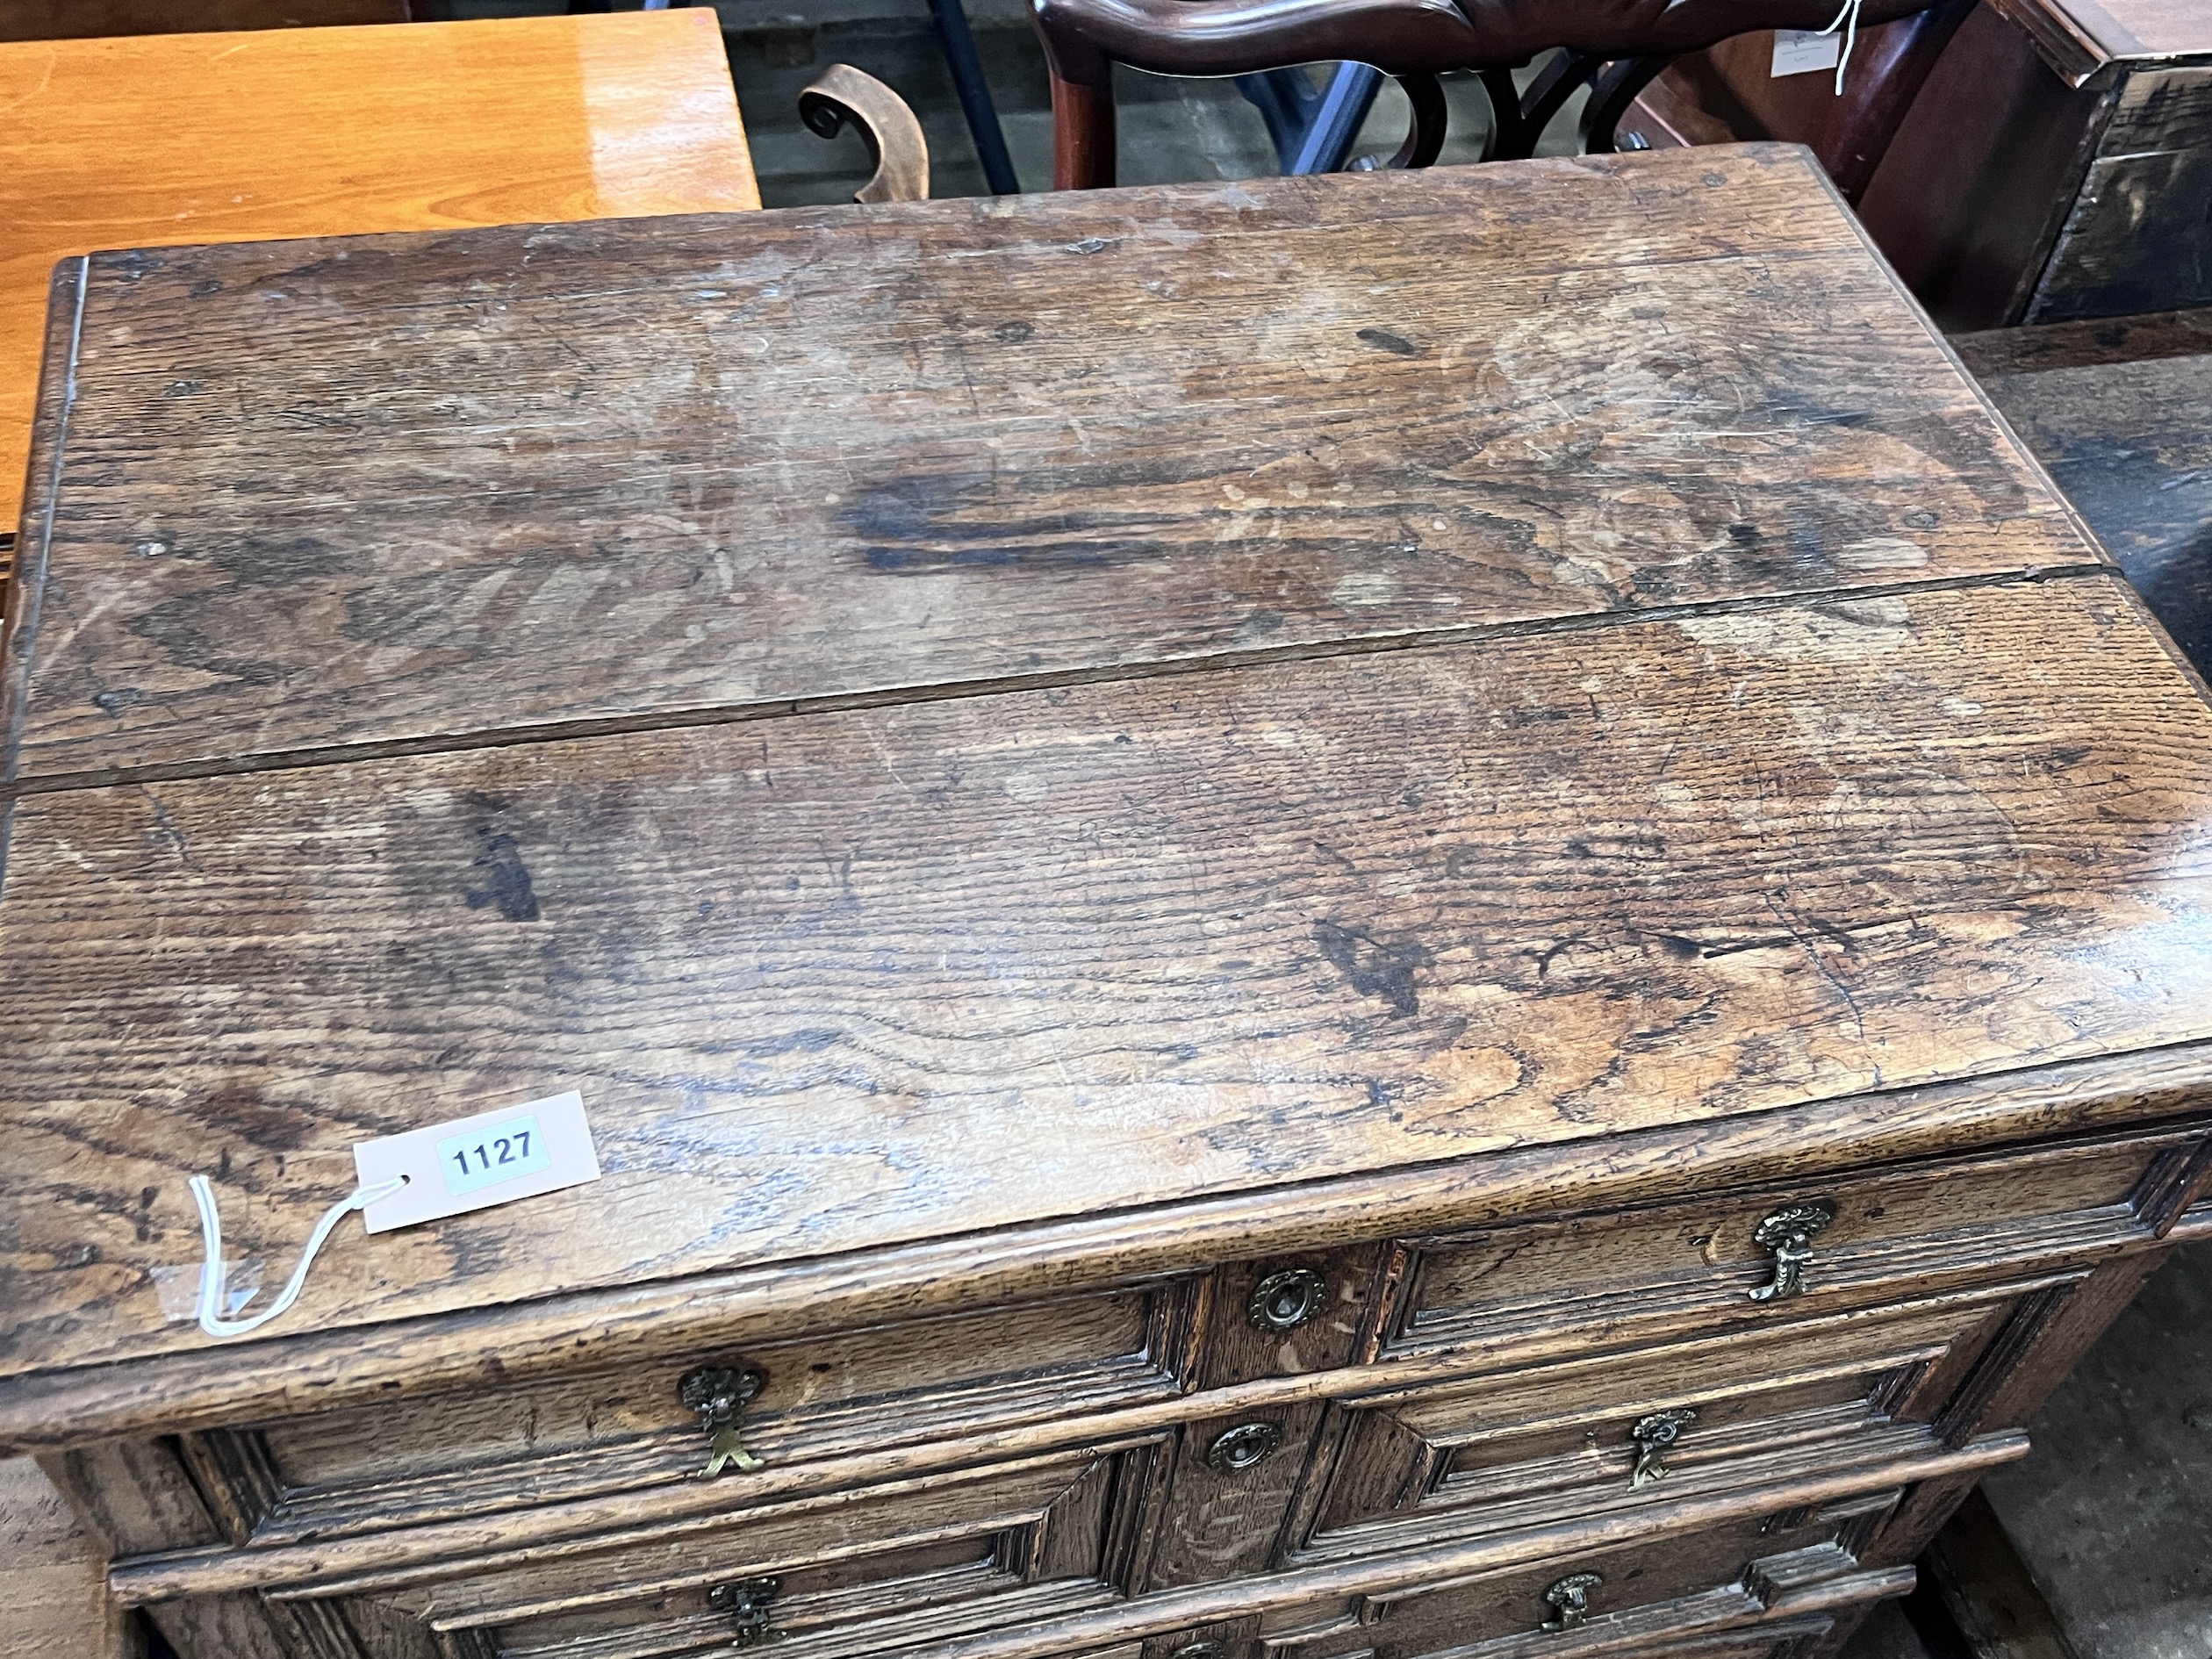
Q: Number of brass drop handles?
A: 5